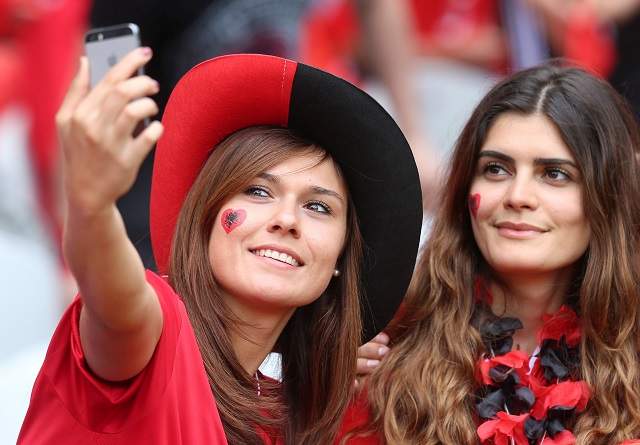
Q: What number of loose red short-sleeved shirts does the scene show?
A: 1